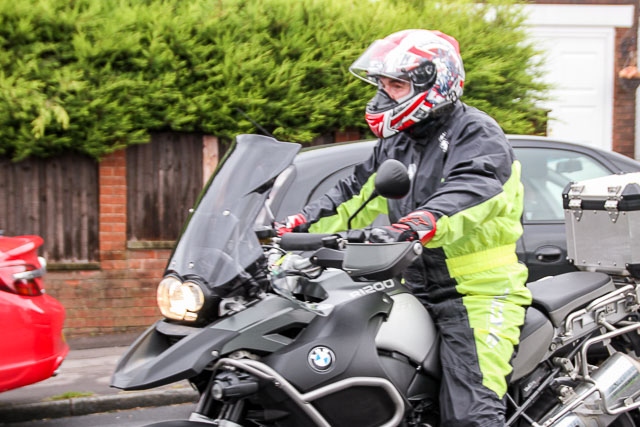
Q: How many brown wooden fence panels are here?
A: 2